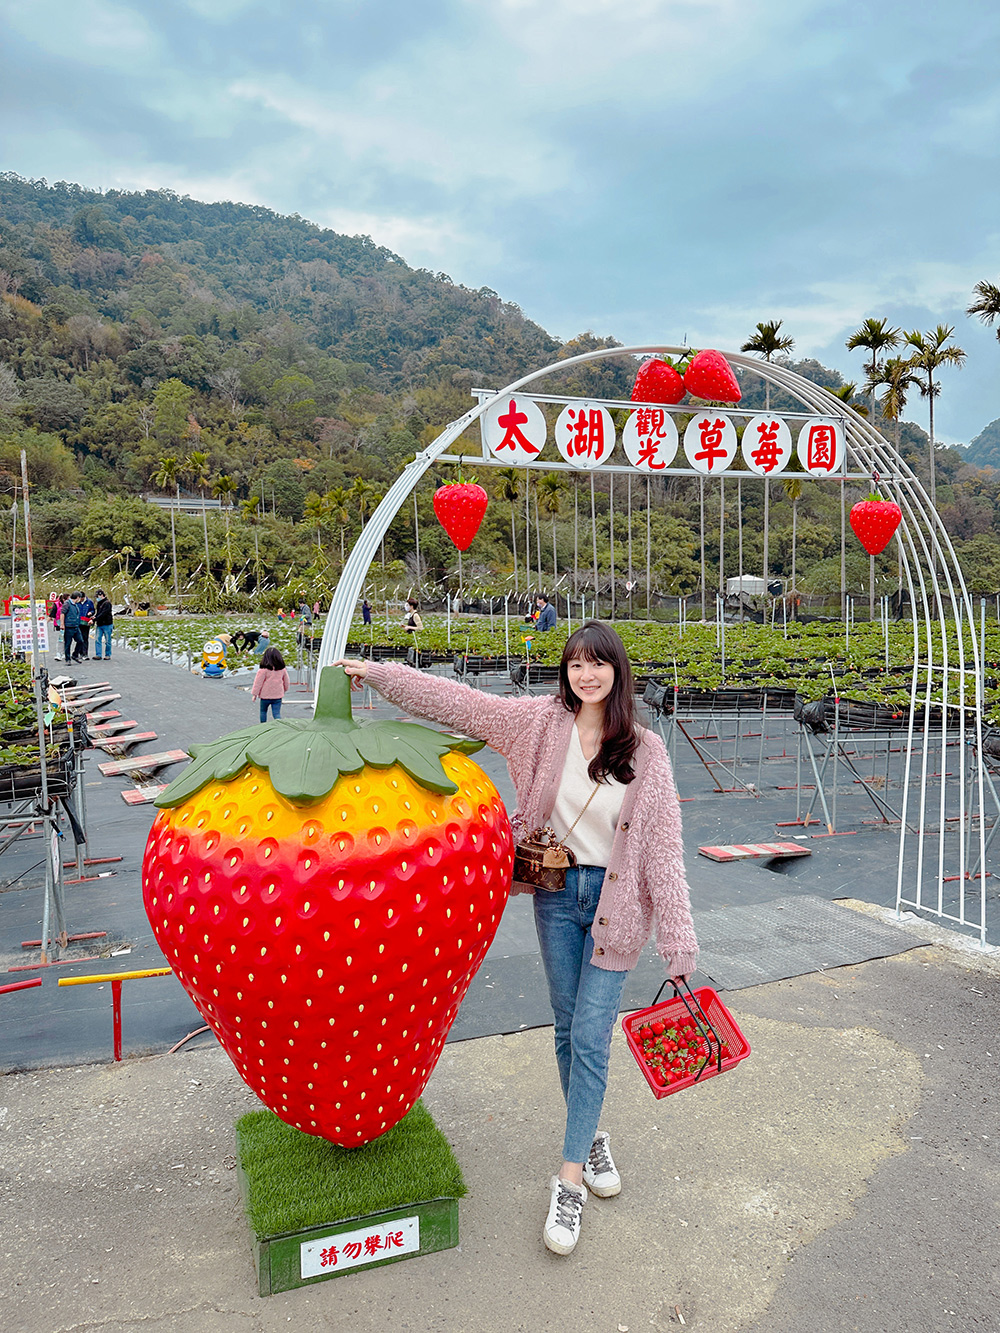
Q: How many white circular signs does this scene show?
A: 6